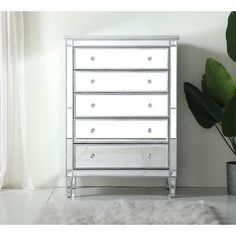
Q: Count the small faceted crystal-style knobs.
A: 10